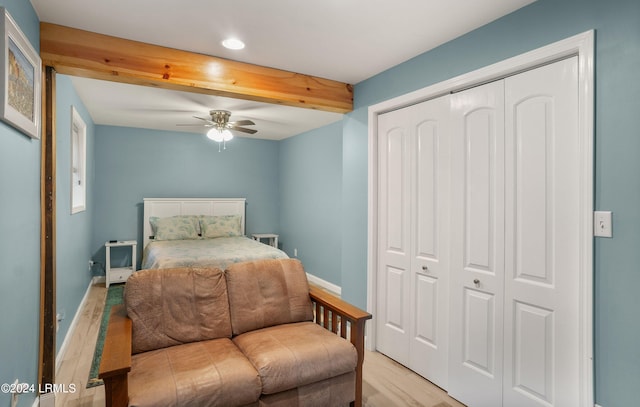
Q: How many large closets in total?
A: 1